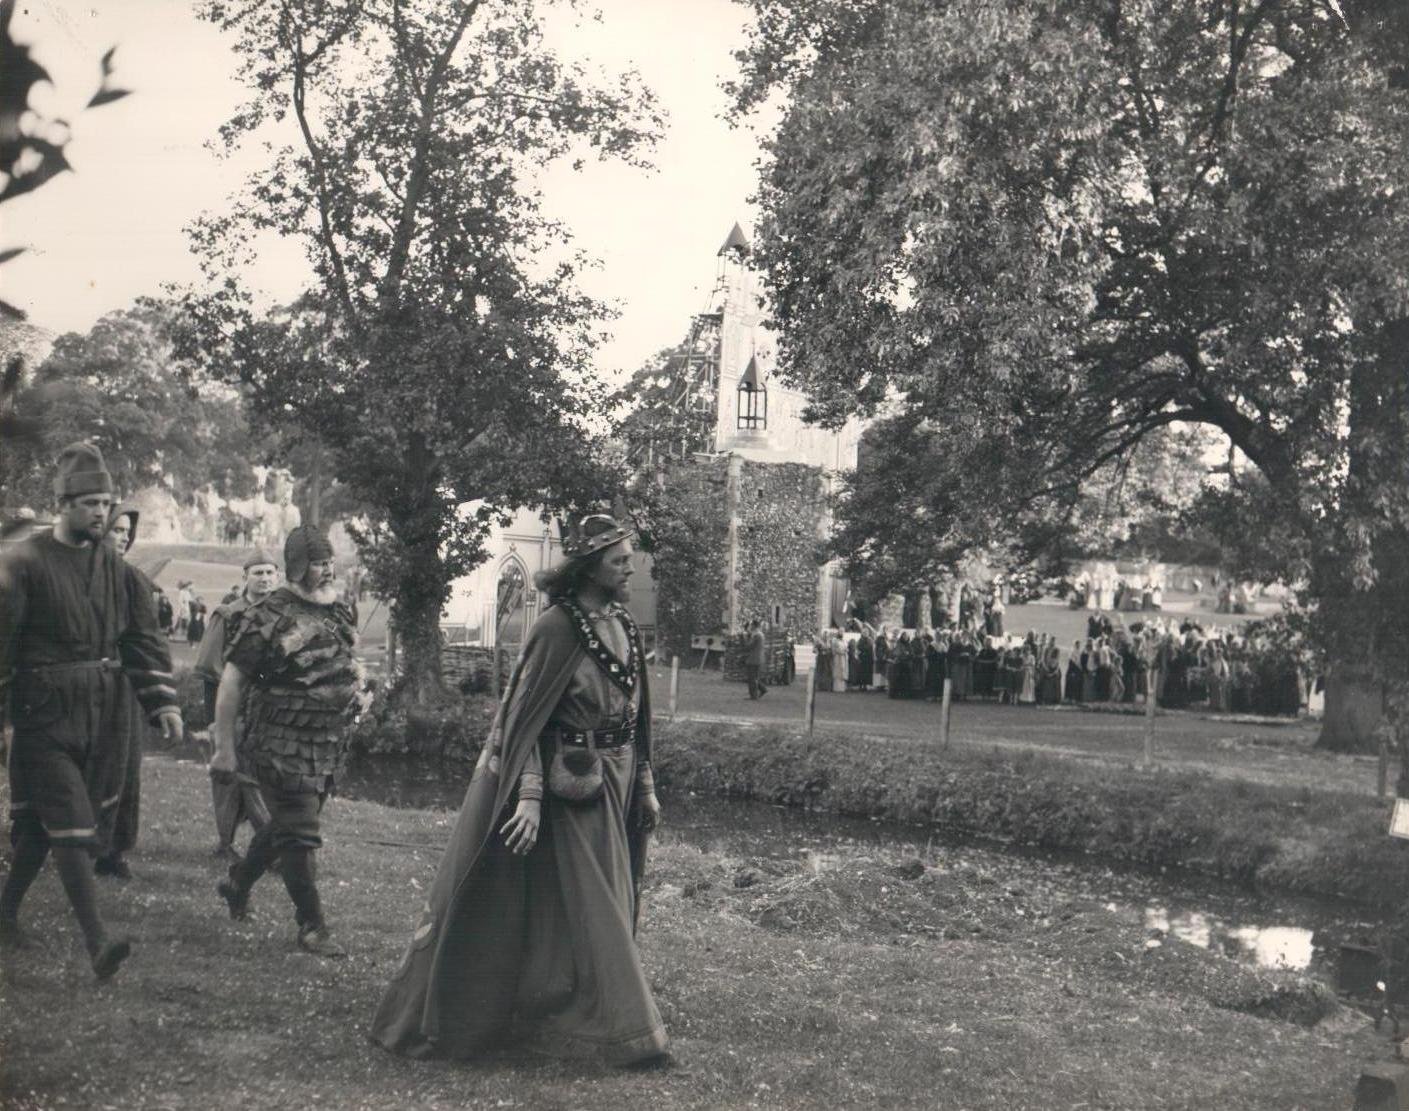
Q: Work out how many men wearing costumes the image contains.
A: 5